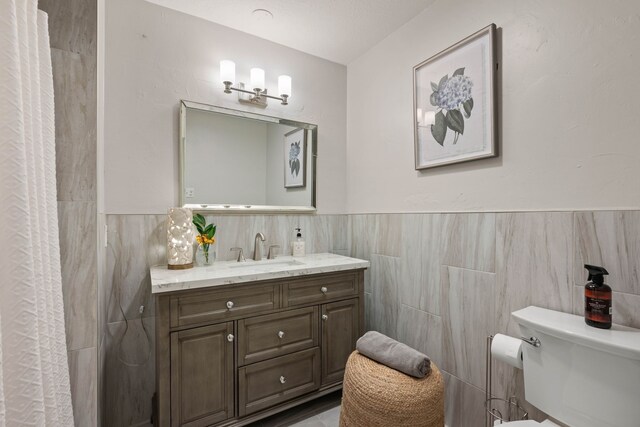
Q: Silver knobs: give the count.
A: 6